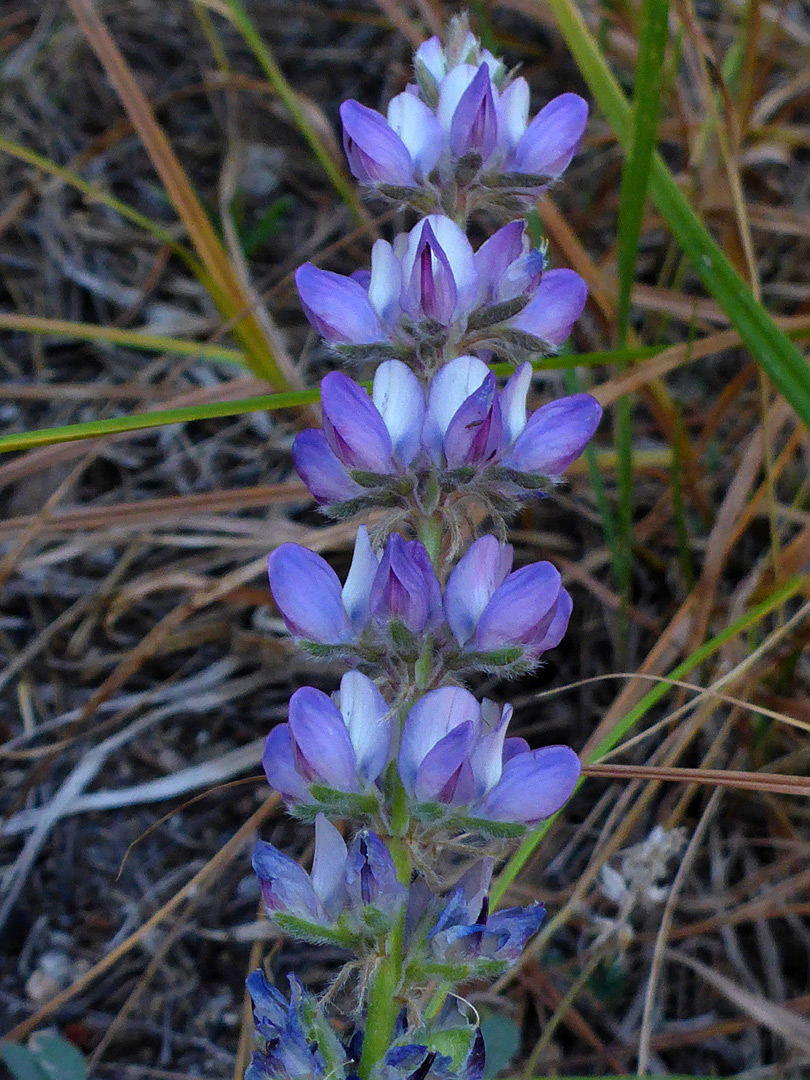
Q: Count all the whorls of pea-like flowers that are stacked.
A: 7